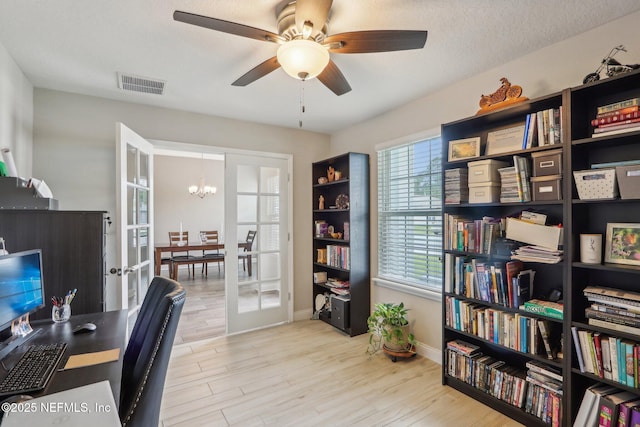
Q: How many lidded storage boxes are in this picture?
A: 4